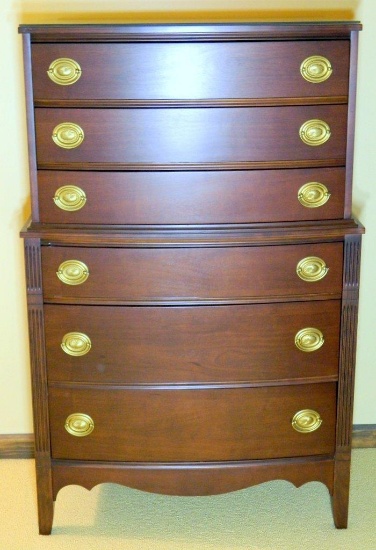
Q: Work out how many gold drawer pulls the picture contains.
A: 12